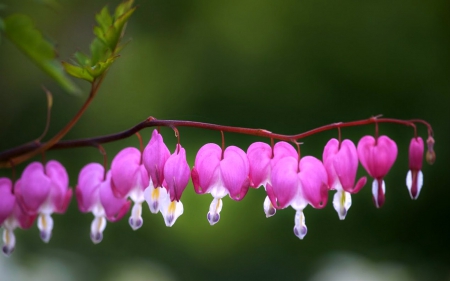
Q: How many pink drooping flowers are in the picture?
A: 12